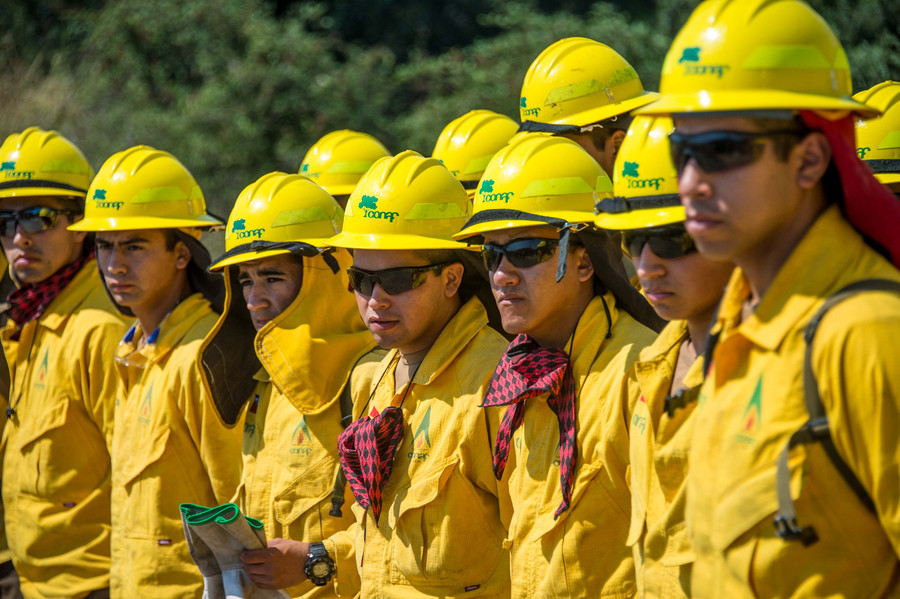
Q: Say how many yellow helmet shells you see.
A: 11